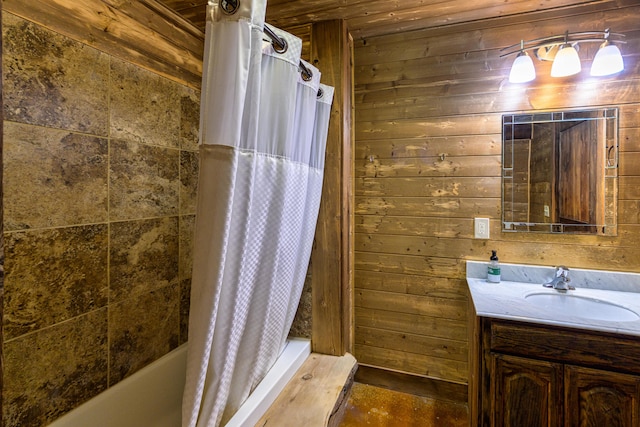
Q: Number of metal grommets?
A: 4